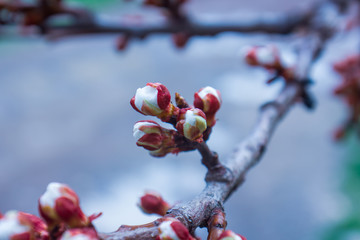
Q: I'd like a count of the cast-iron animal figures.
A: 0